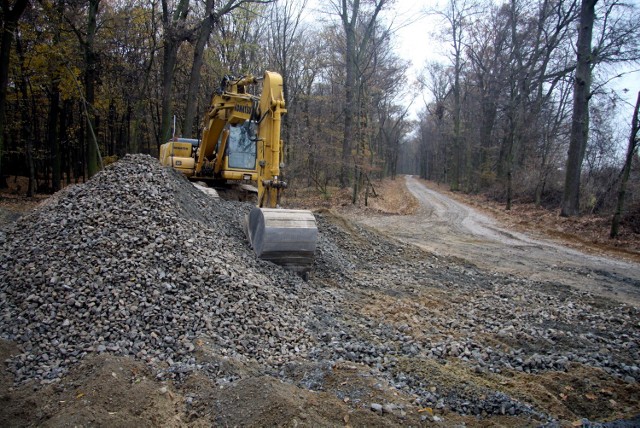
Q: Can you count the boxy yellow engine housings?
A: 1